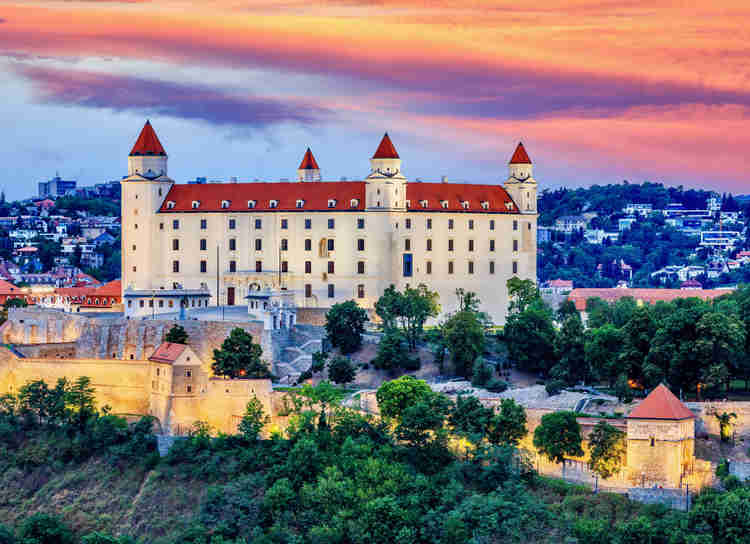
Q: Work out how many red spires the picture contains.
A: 4